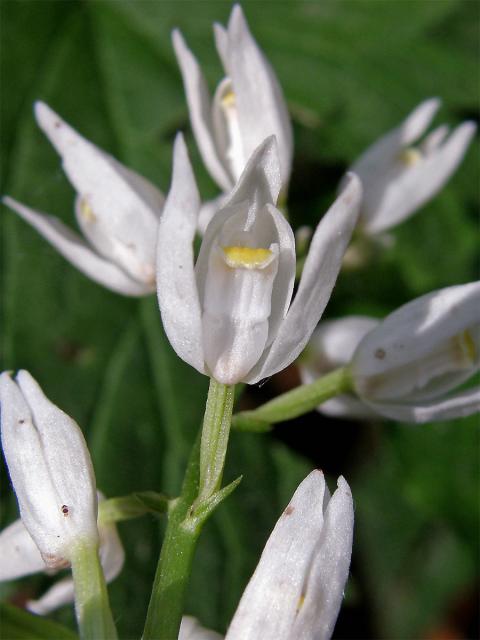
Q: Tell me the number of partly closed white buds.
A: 2